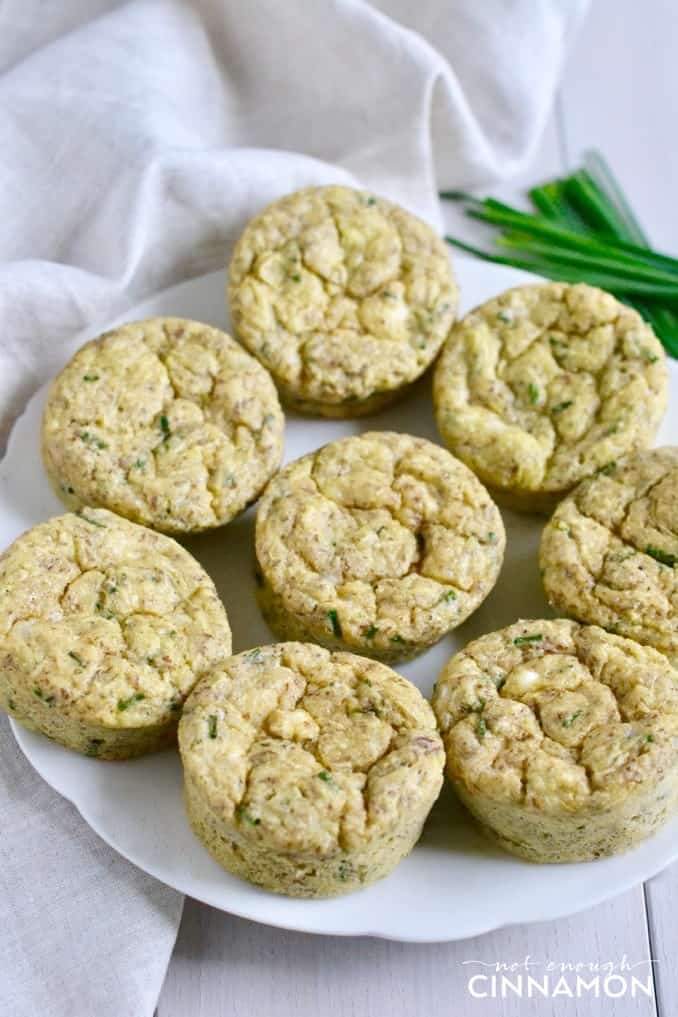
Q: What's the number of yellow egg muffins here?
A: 8